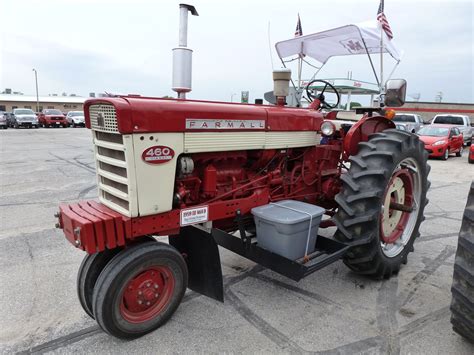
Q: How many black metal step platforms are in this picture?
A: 1